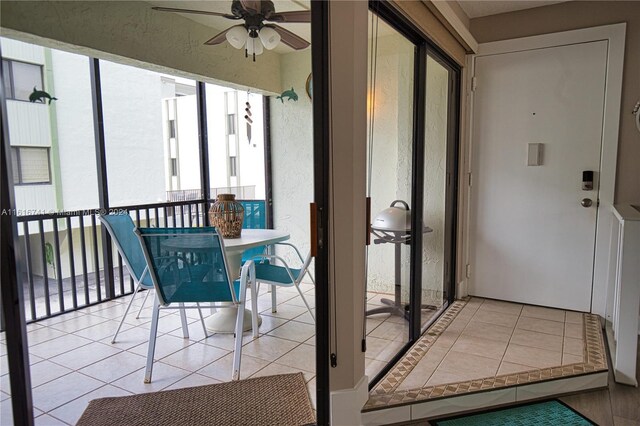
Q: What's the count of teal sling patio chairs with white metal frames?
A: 4